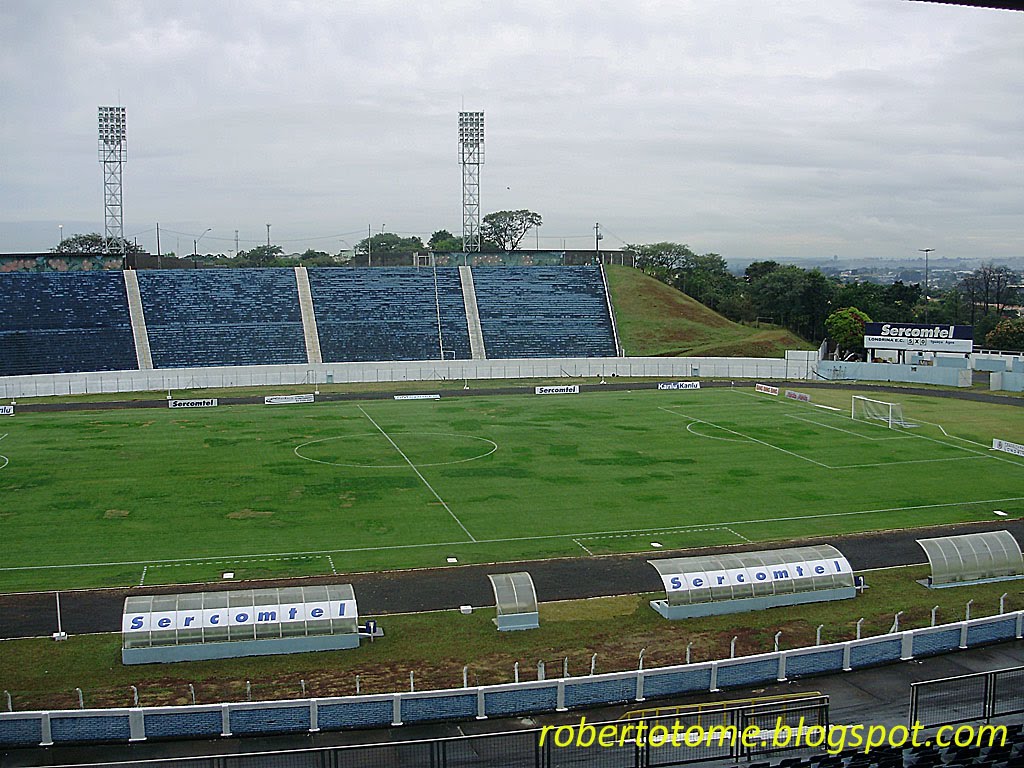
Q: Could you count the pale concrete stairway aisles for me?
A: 3